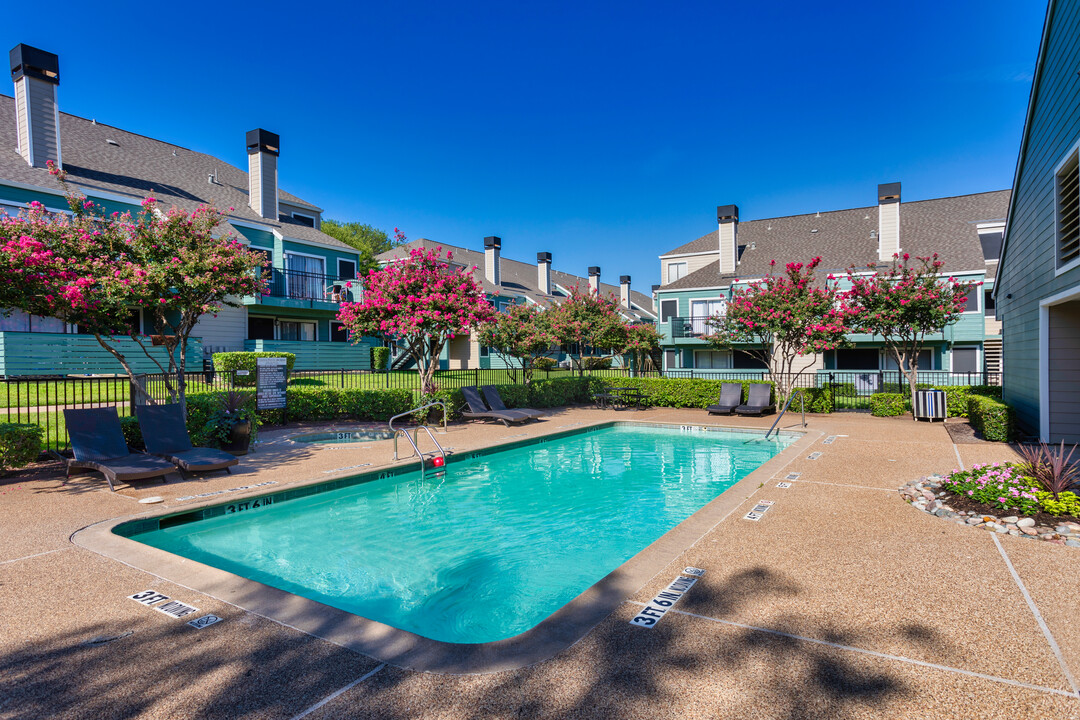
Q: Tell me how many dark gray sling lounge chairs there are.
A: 6